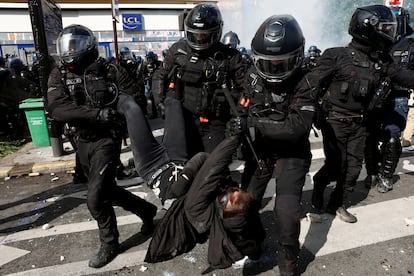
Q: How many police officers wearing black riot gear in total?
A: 4